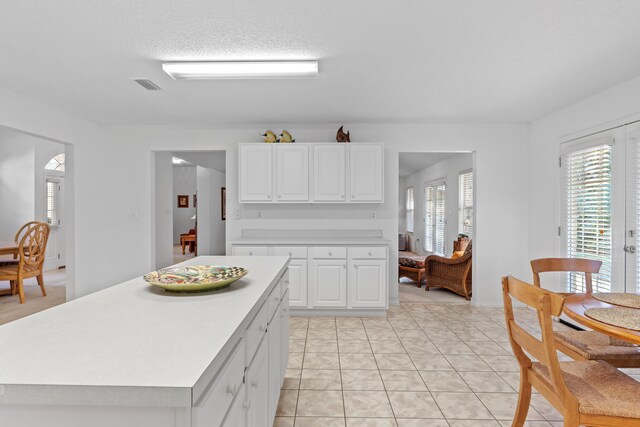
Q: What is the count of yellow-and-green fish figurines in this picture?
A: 2